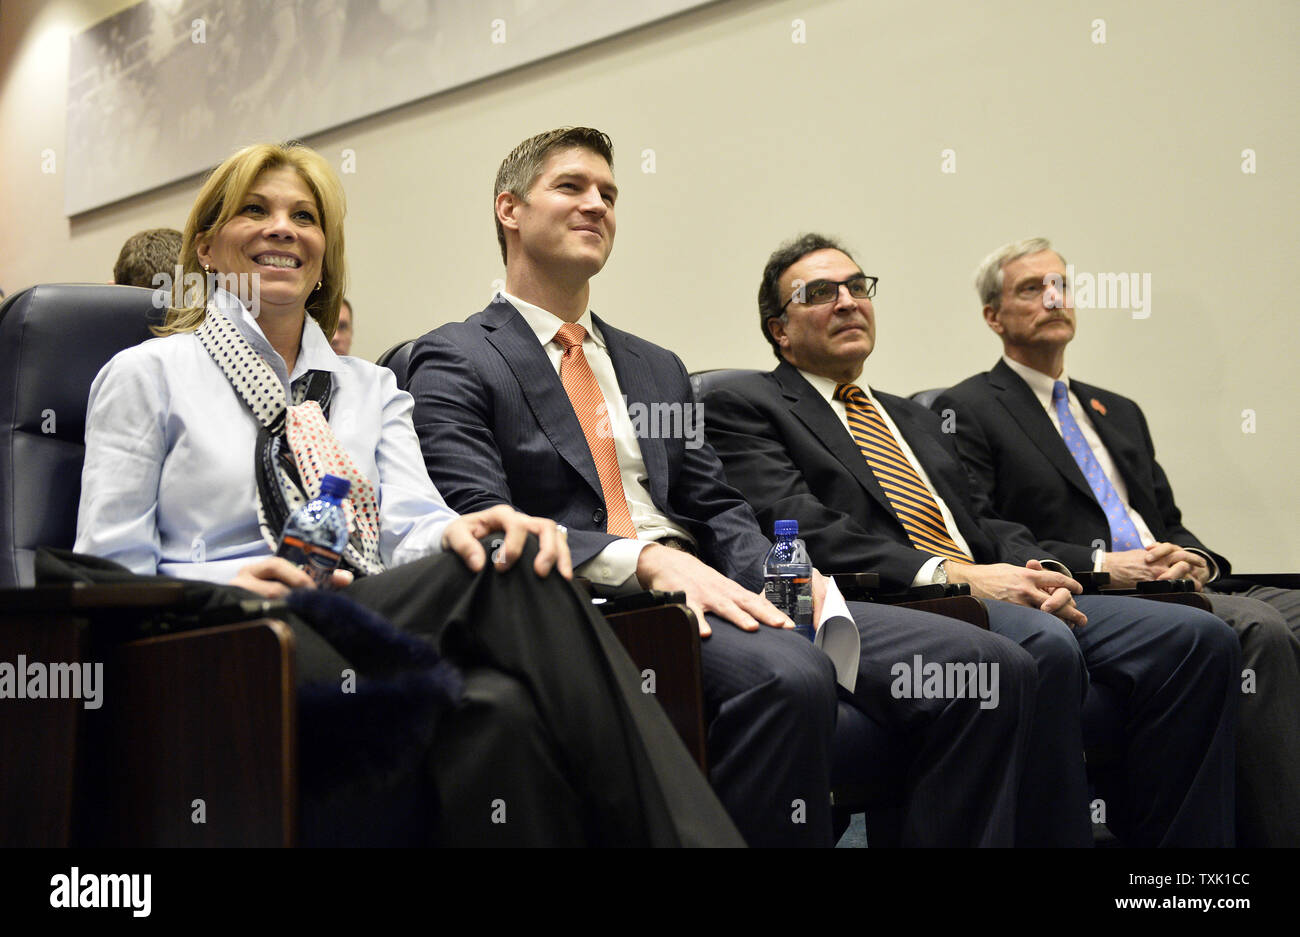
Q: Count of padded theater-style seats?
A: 4